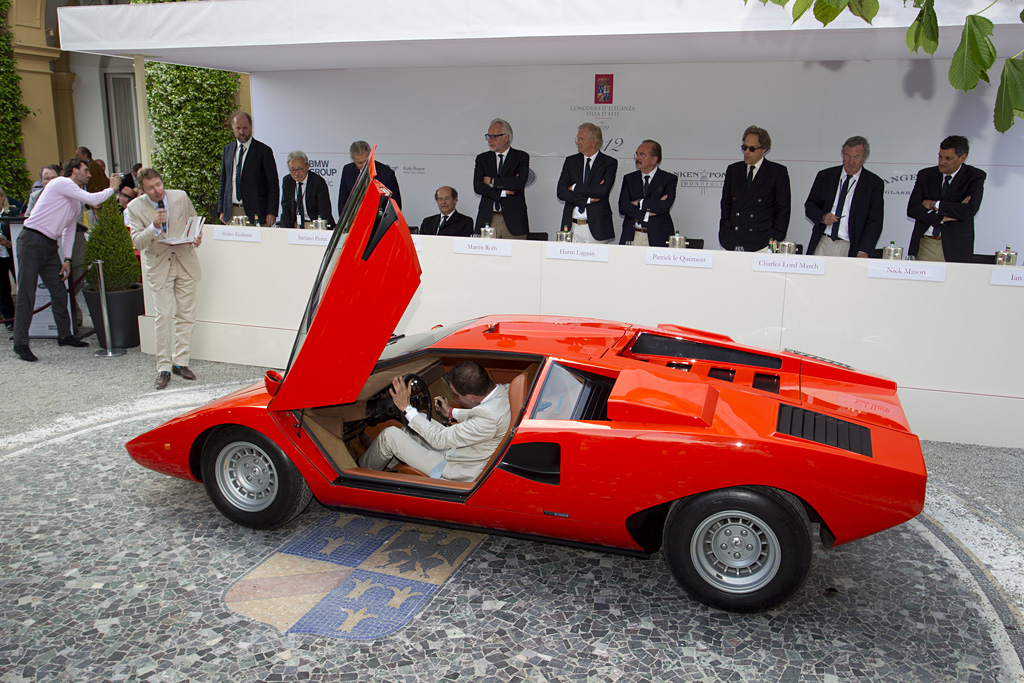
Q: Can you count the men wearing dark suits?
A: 10